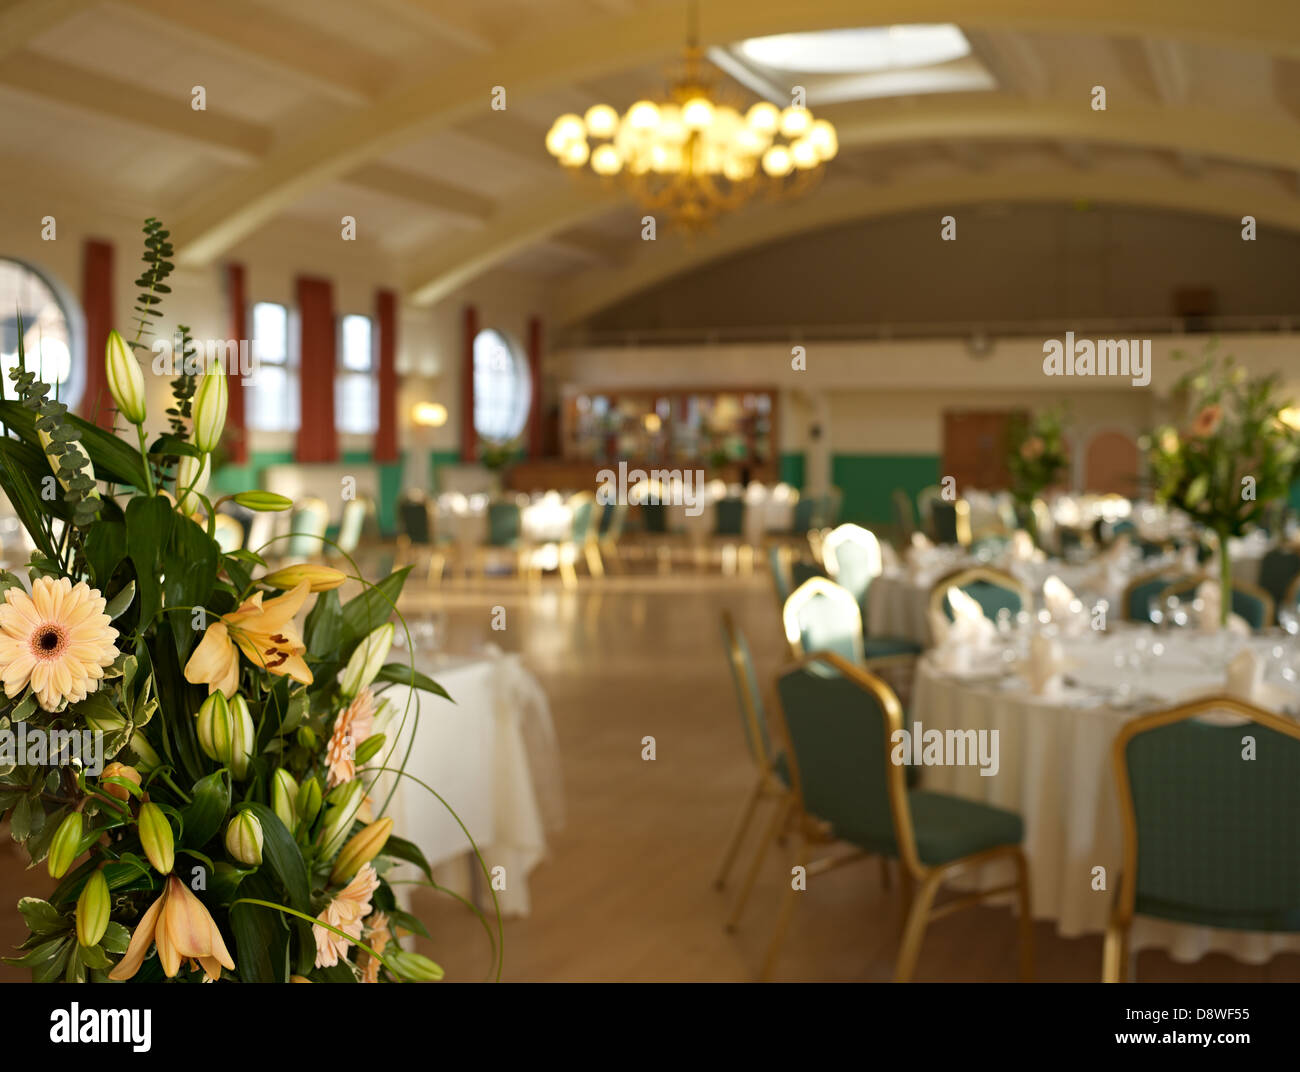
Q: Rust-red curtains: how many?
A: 6